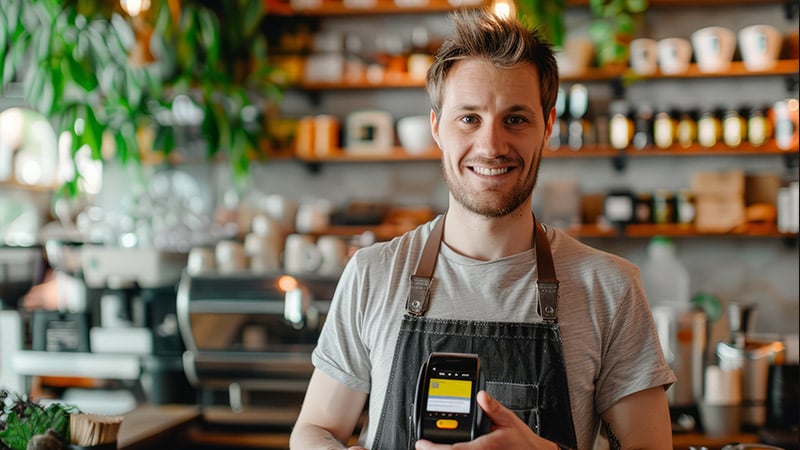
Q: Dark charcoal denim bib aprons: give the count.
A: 1